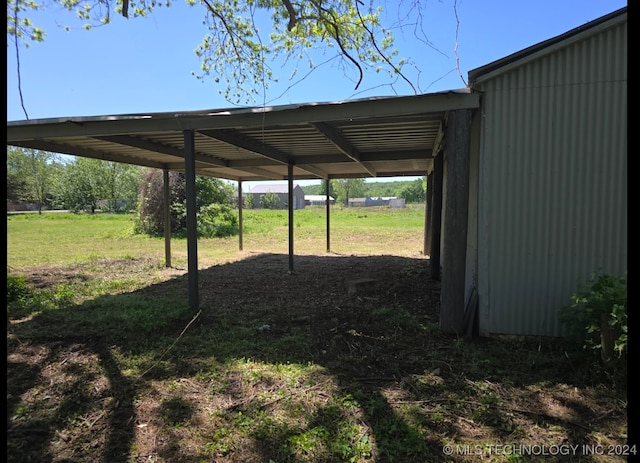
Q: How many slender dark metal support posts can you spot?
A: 5